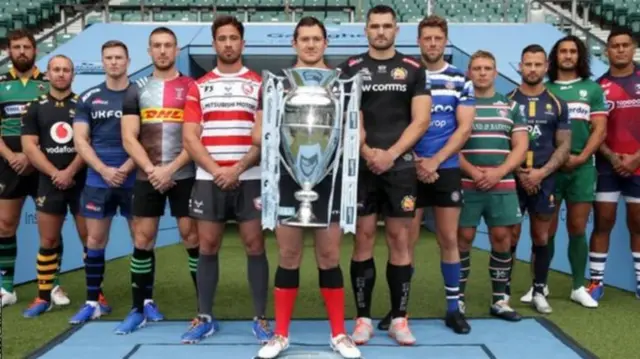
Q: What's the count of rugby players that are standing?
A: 12